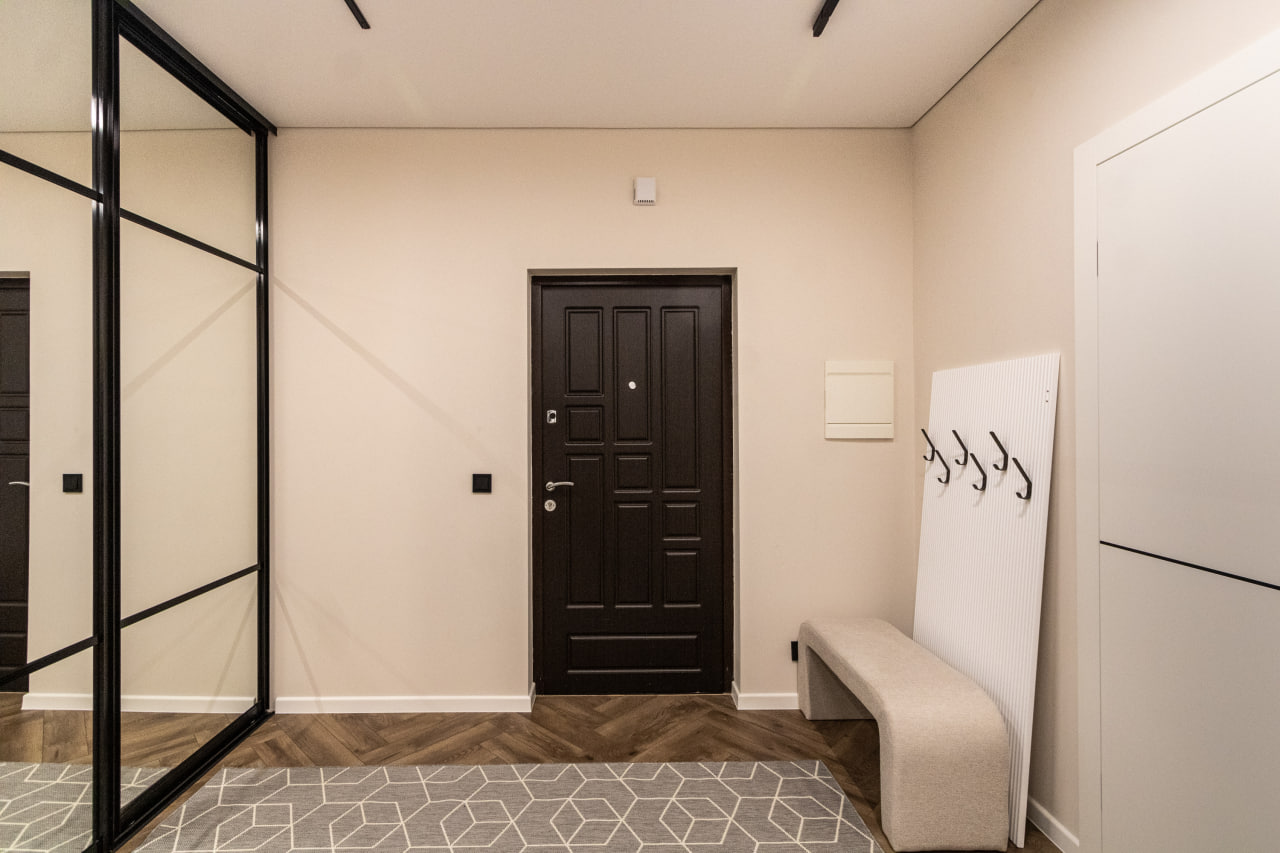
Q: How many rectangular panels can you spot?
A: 10